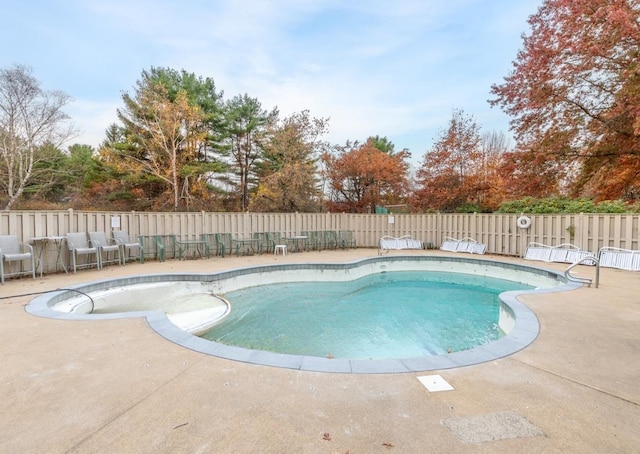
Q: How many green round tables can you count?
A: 3